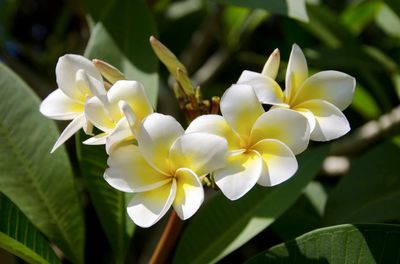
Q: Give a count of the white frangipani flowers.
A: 5